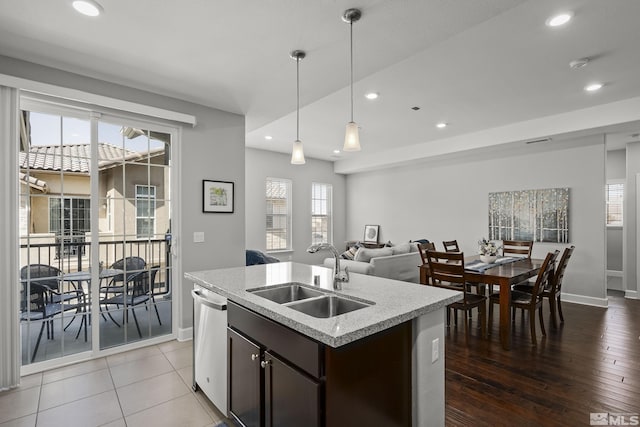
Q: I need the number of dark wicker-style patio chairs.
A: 4